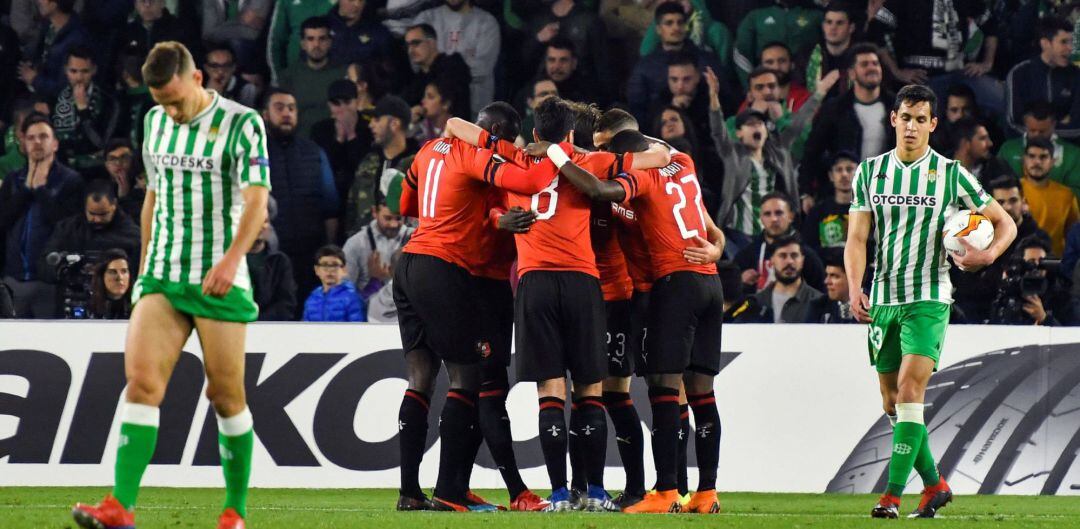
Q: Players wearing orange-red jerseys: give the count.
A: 6